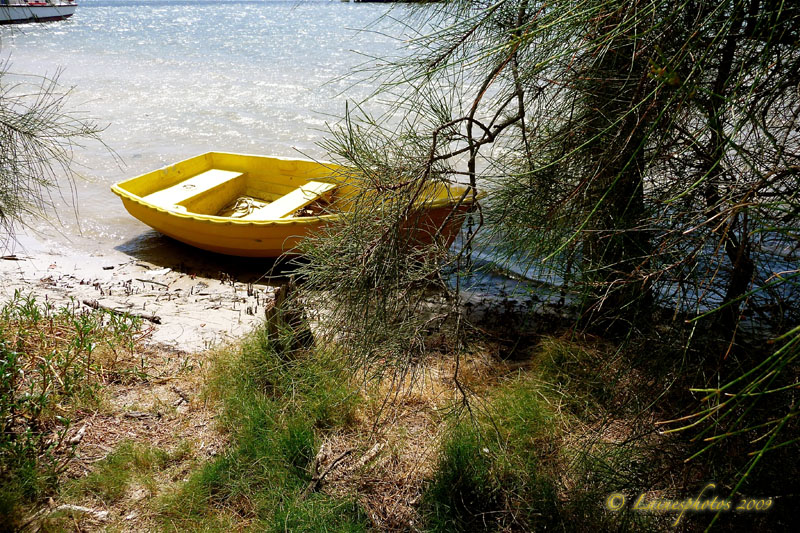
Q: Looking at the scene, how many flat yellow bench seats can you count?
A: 2